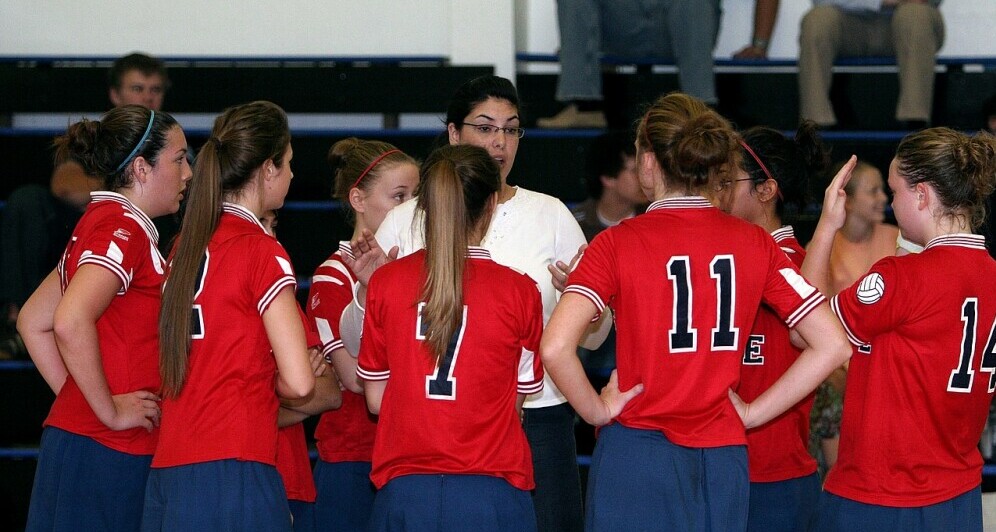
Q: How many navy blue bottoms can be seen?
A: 8